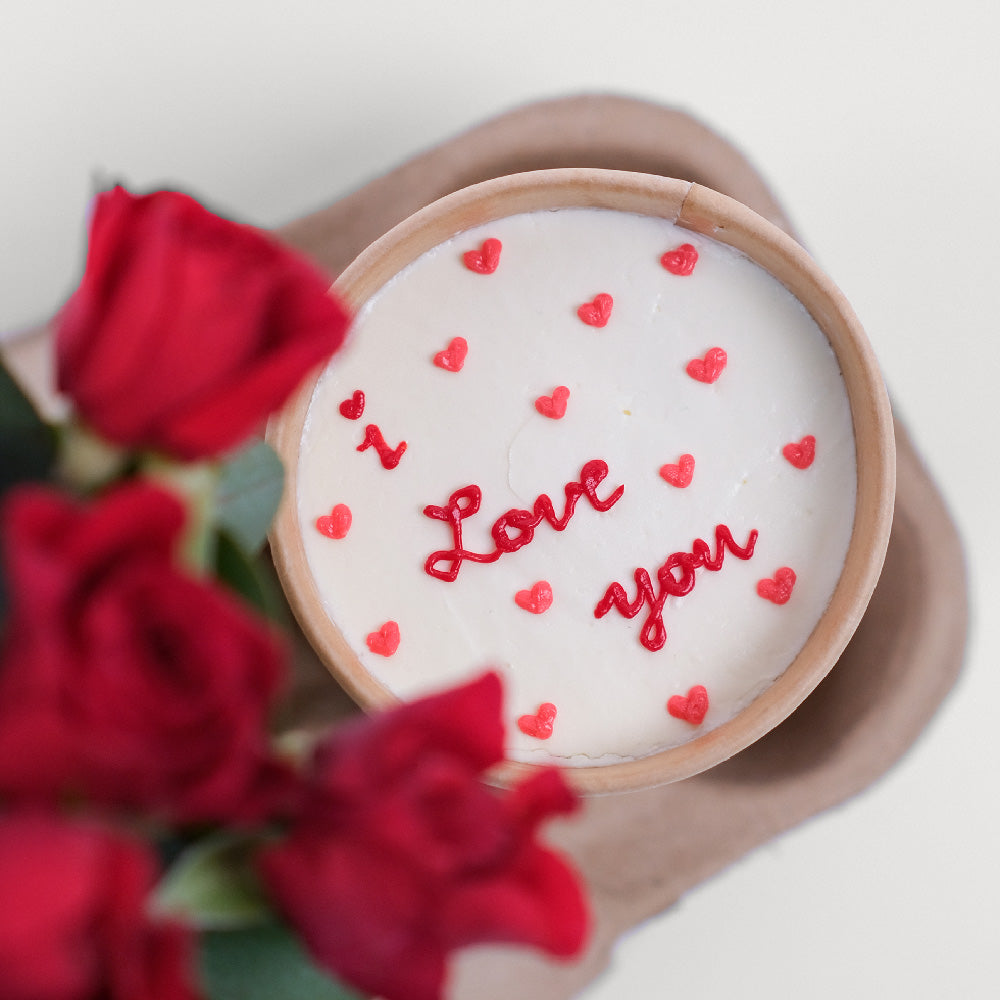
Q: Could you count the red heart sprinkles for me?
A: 15